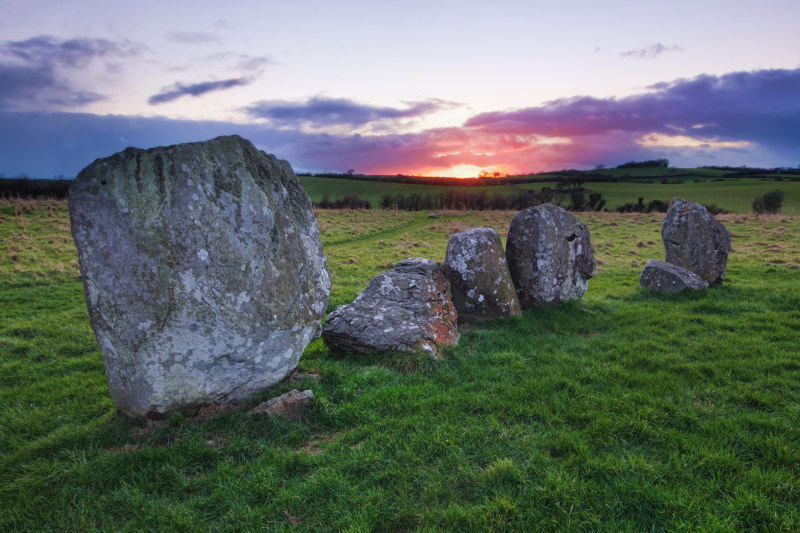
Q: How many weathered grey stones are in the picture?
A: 6